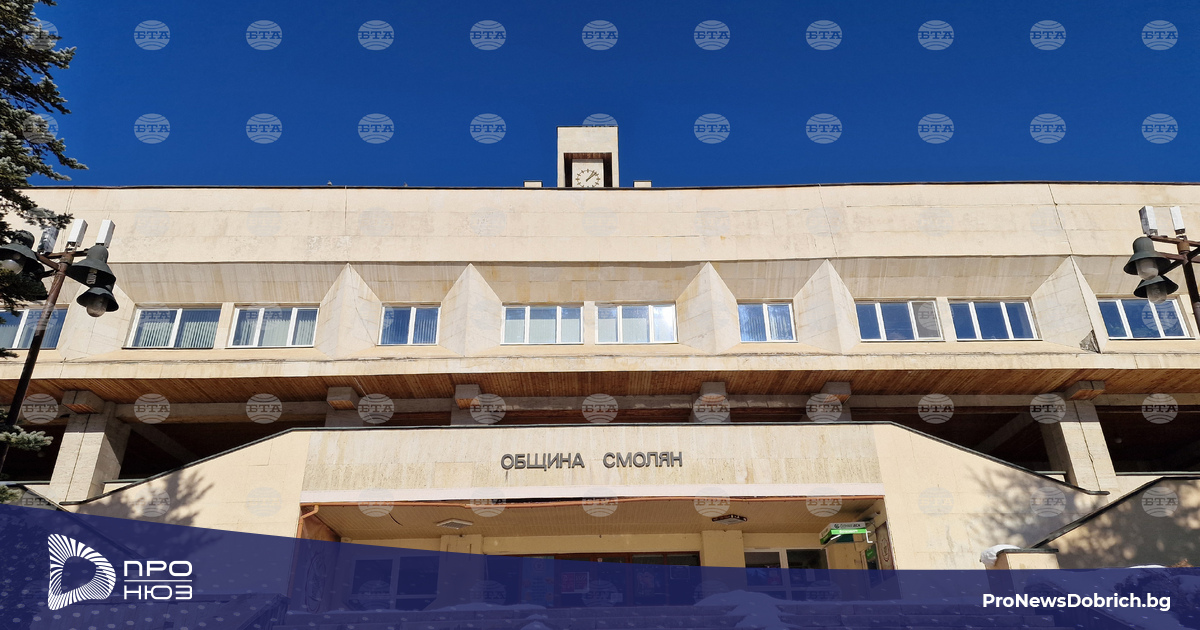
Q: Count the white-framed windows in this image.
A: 10